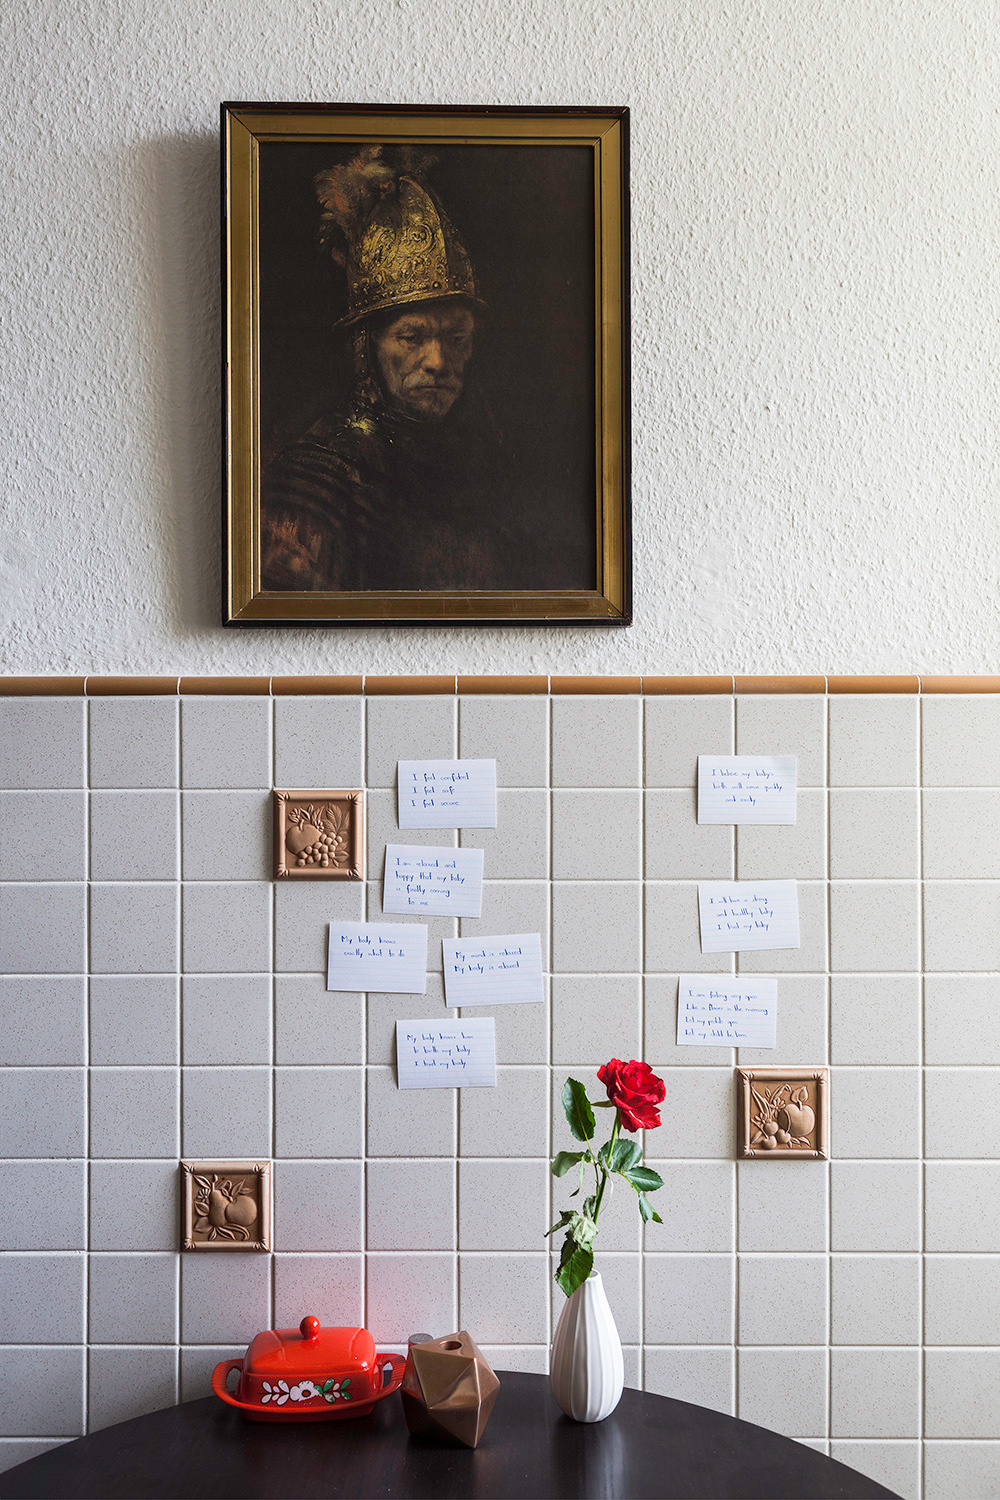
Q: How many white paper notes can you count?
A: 8